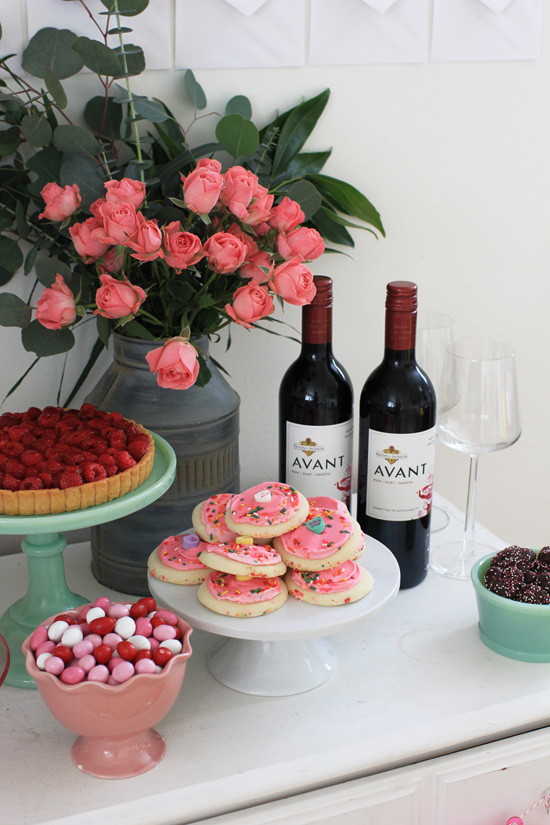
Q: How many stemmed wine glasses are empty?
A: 2